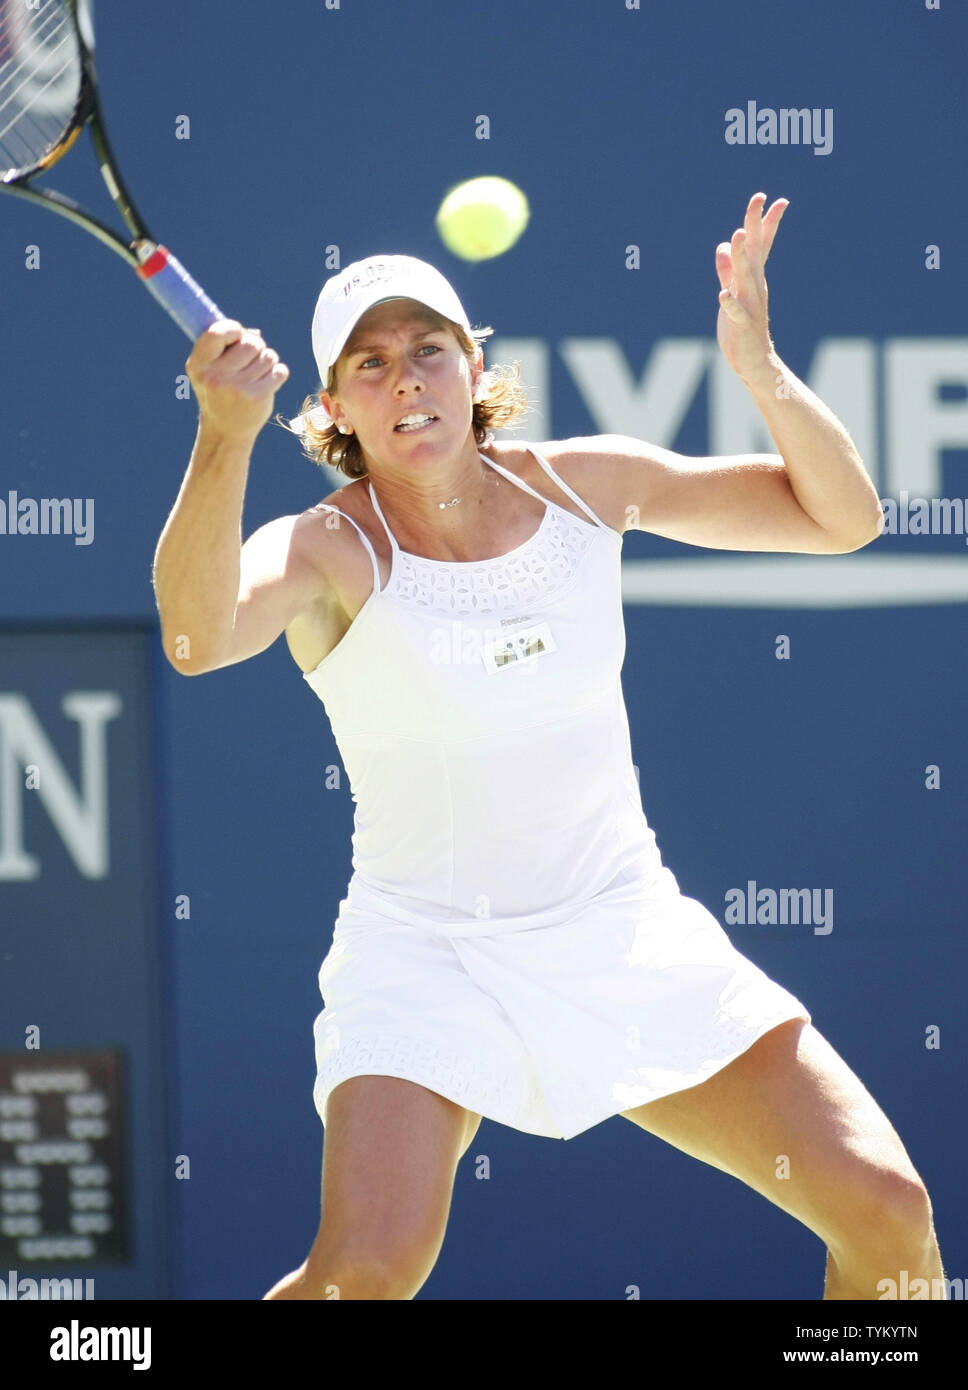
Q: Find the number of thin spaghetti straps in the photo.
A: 4